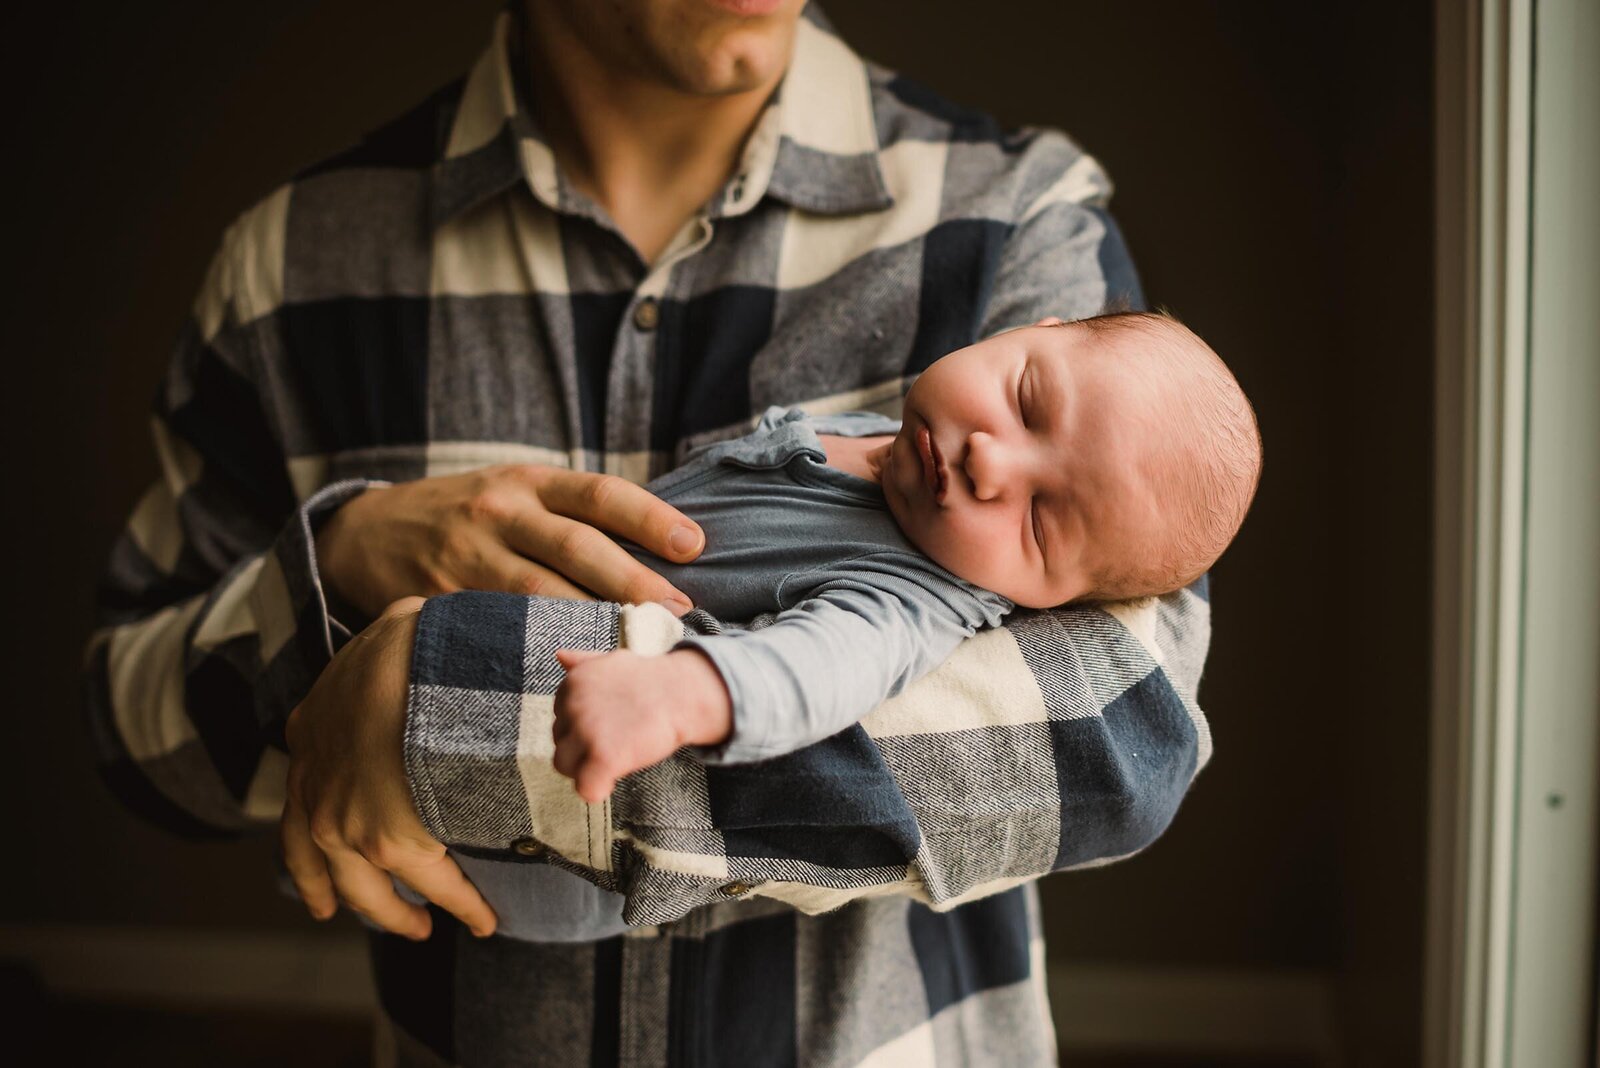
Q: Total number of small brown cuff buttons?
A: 2